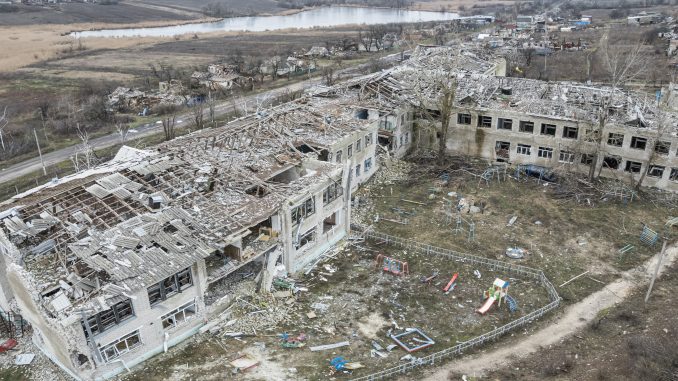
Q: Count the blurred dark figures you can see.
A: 0